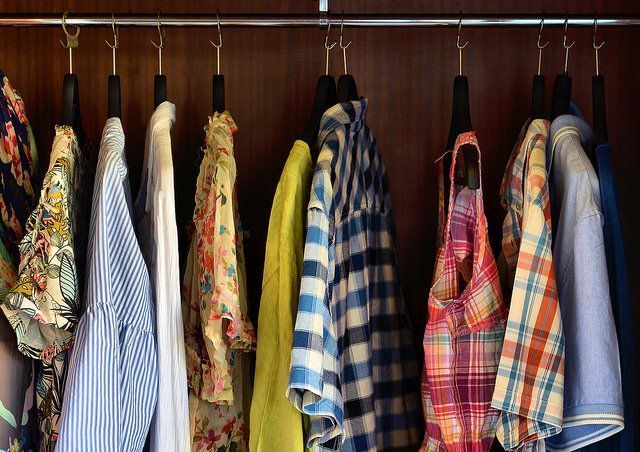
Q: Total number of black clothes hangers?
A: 10